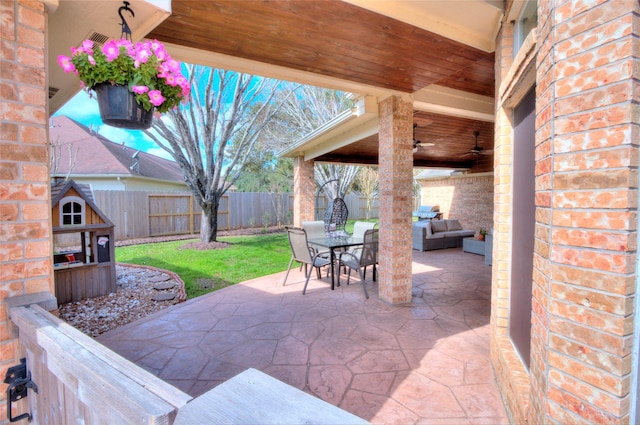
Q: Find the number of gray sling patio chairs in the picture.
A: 4